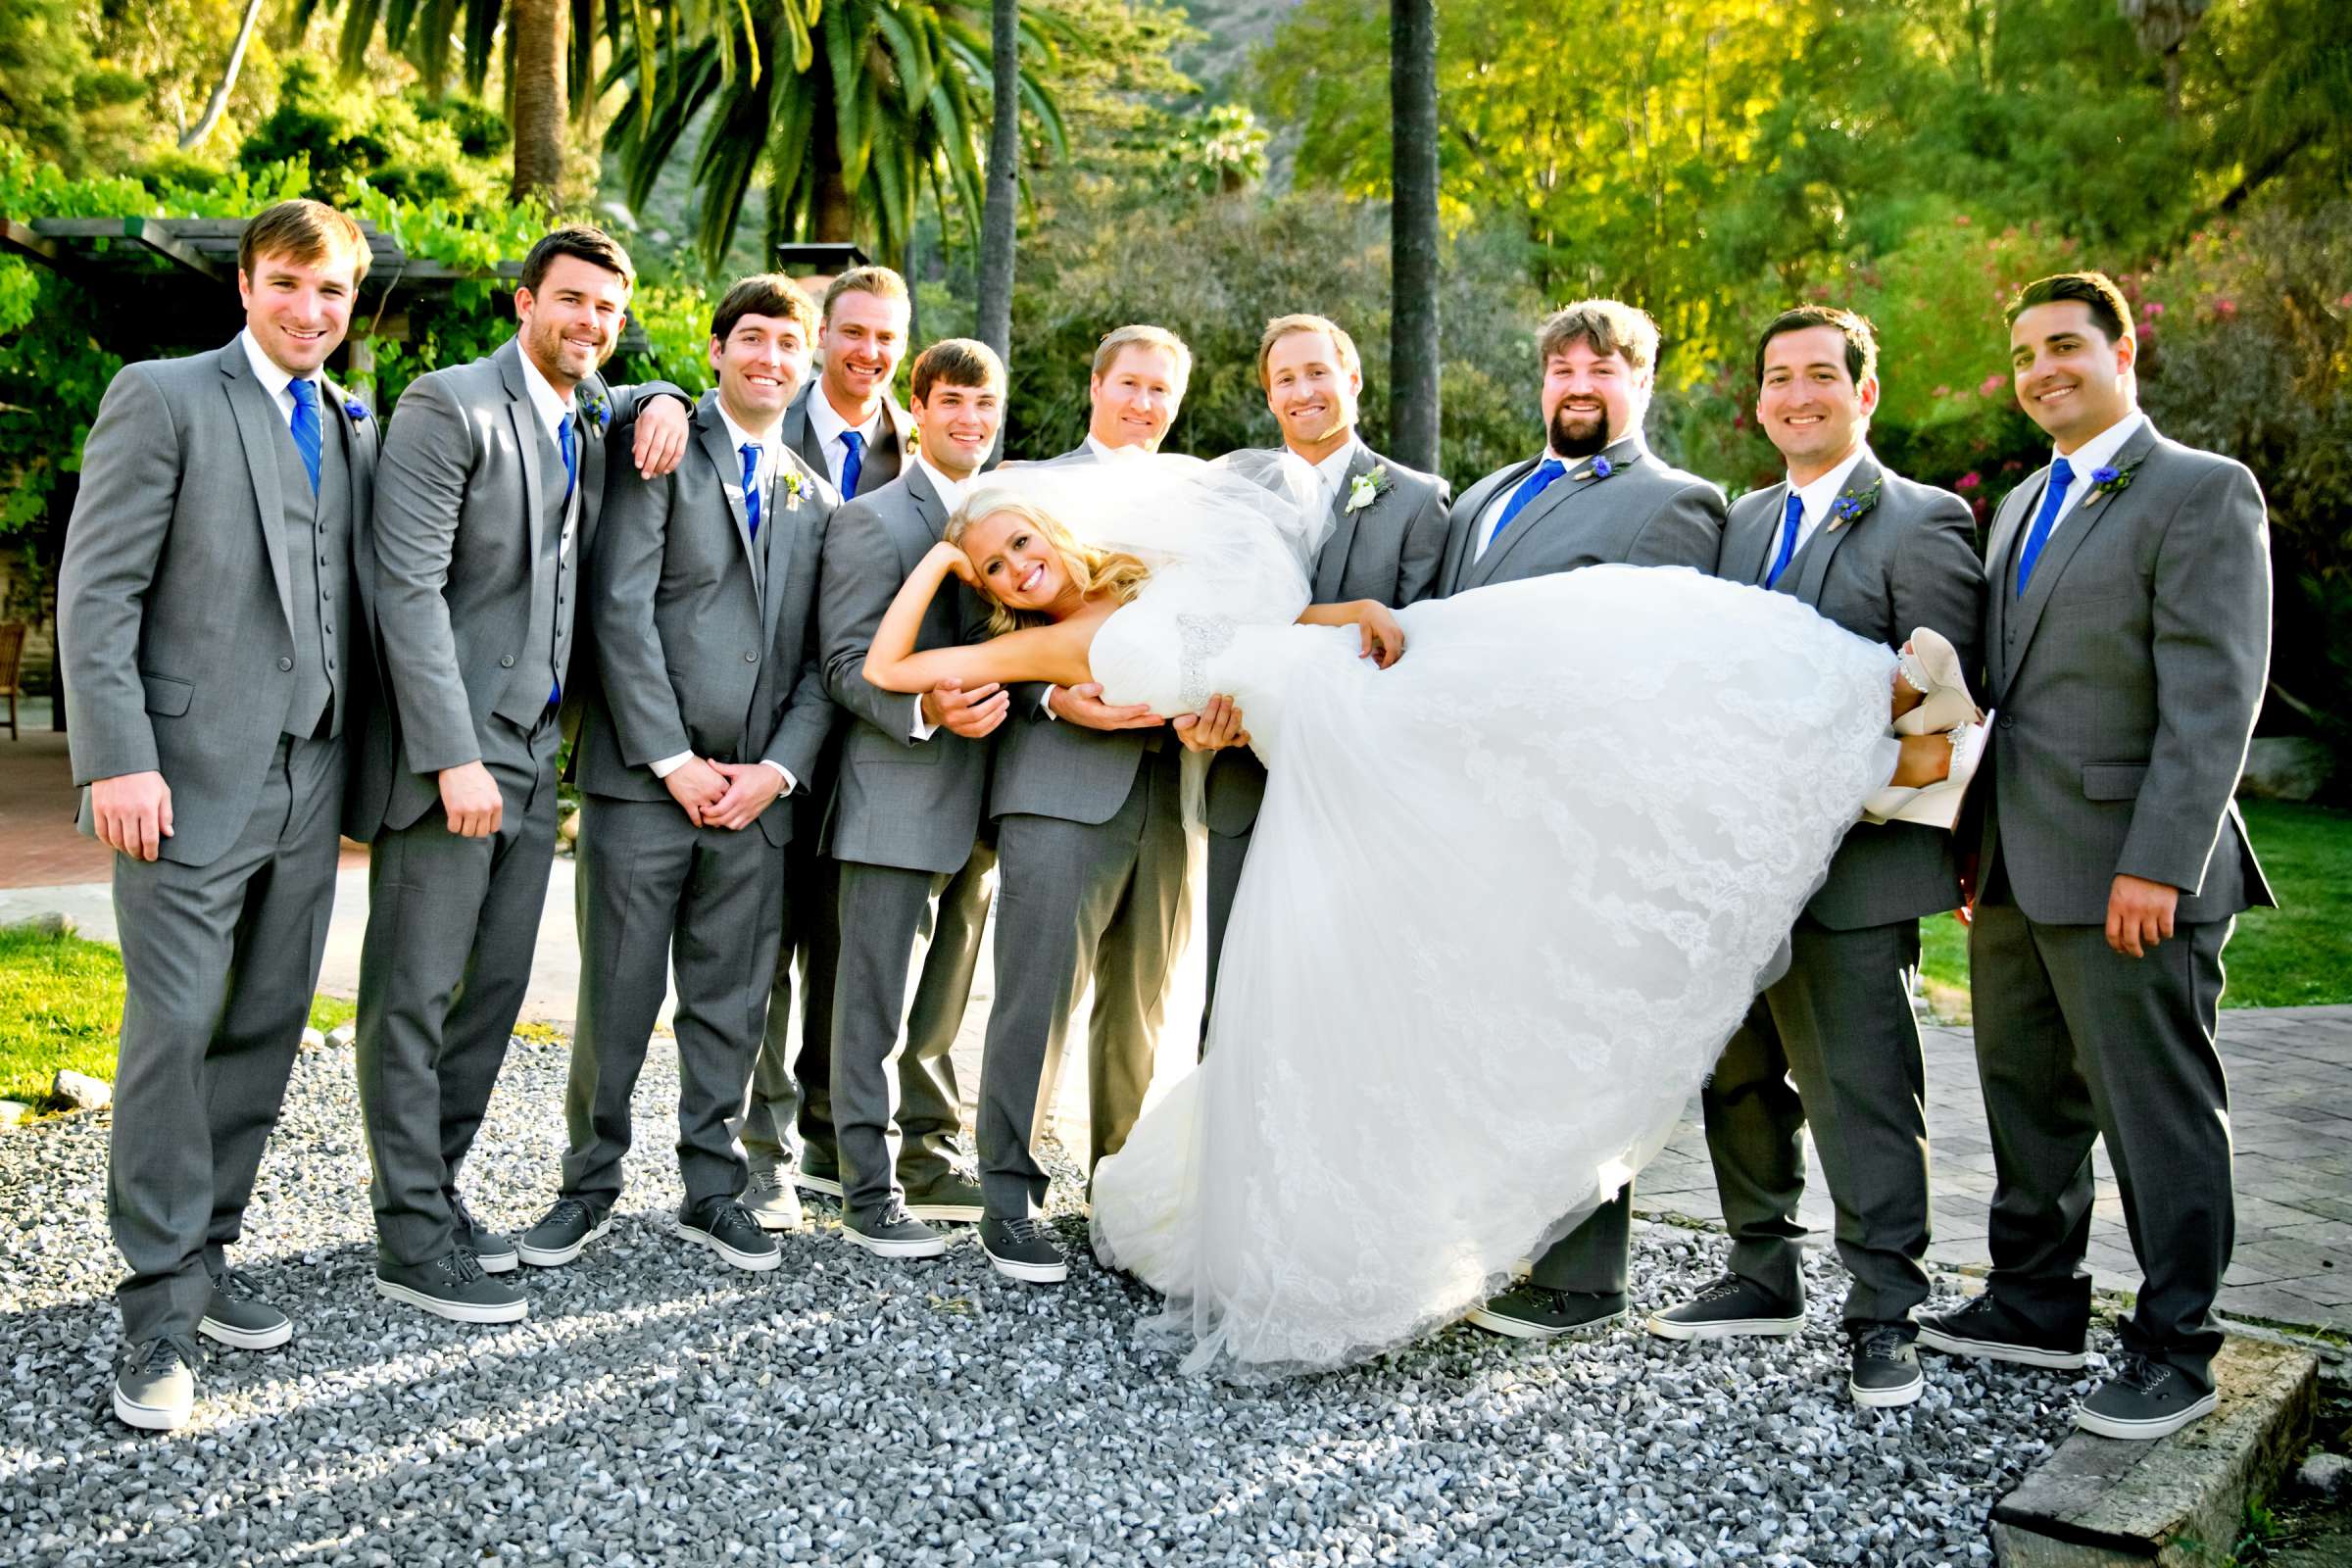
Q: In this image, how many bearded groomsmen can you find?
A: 2